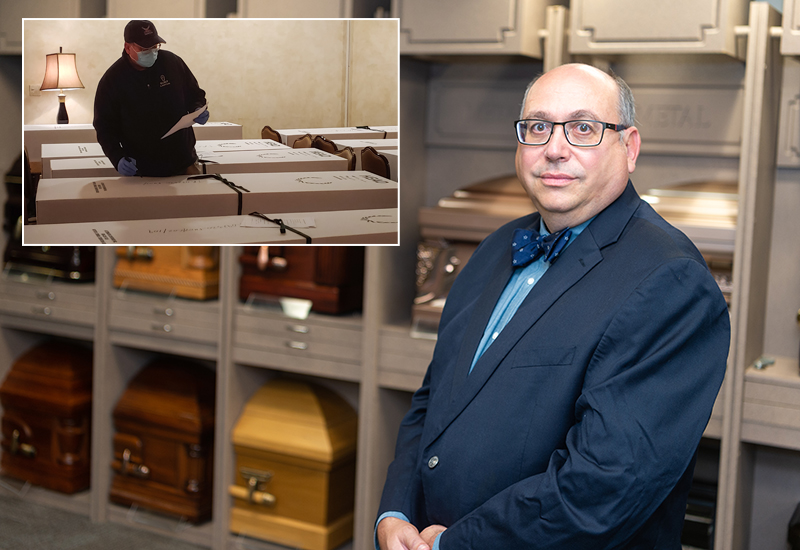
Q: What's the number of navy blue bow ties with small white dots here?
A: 1